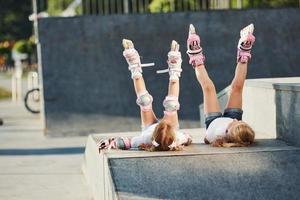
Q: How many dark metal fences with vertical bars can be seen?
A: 1